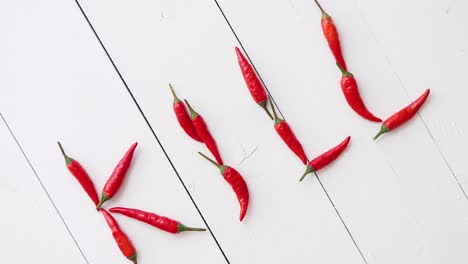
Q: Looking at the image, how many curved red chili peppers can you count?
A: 13